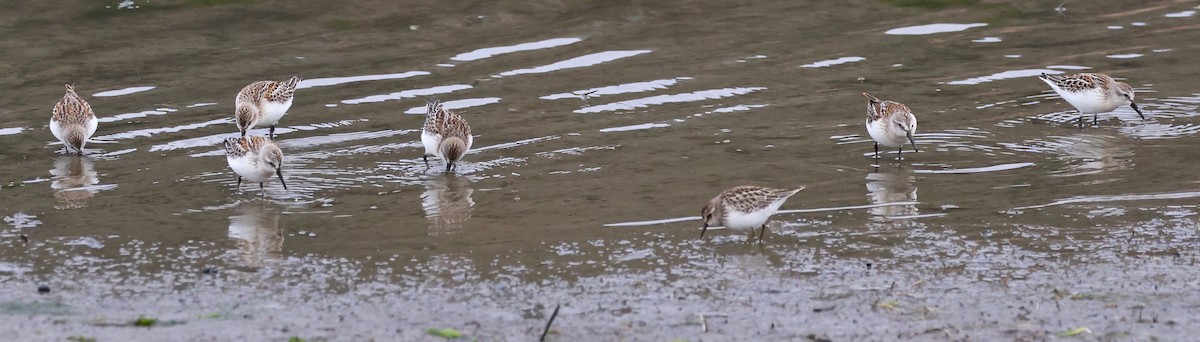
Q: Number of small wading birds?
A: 7